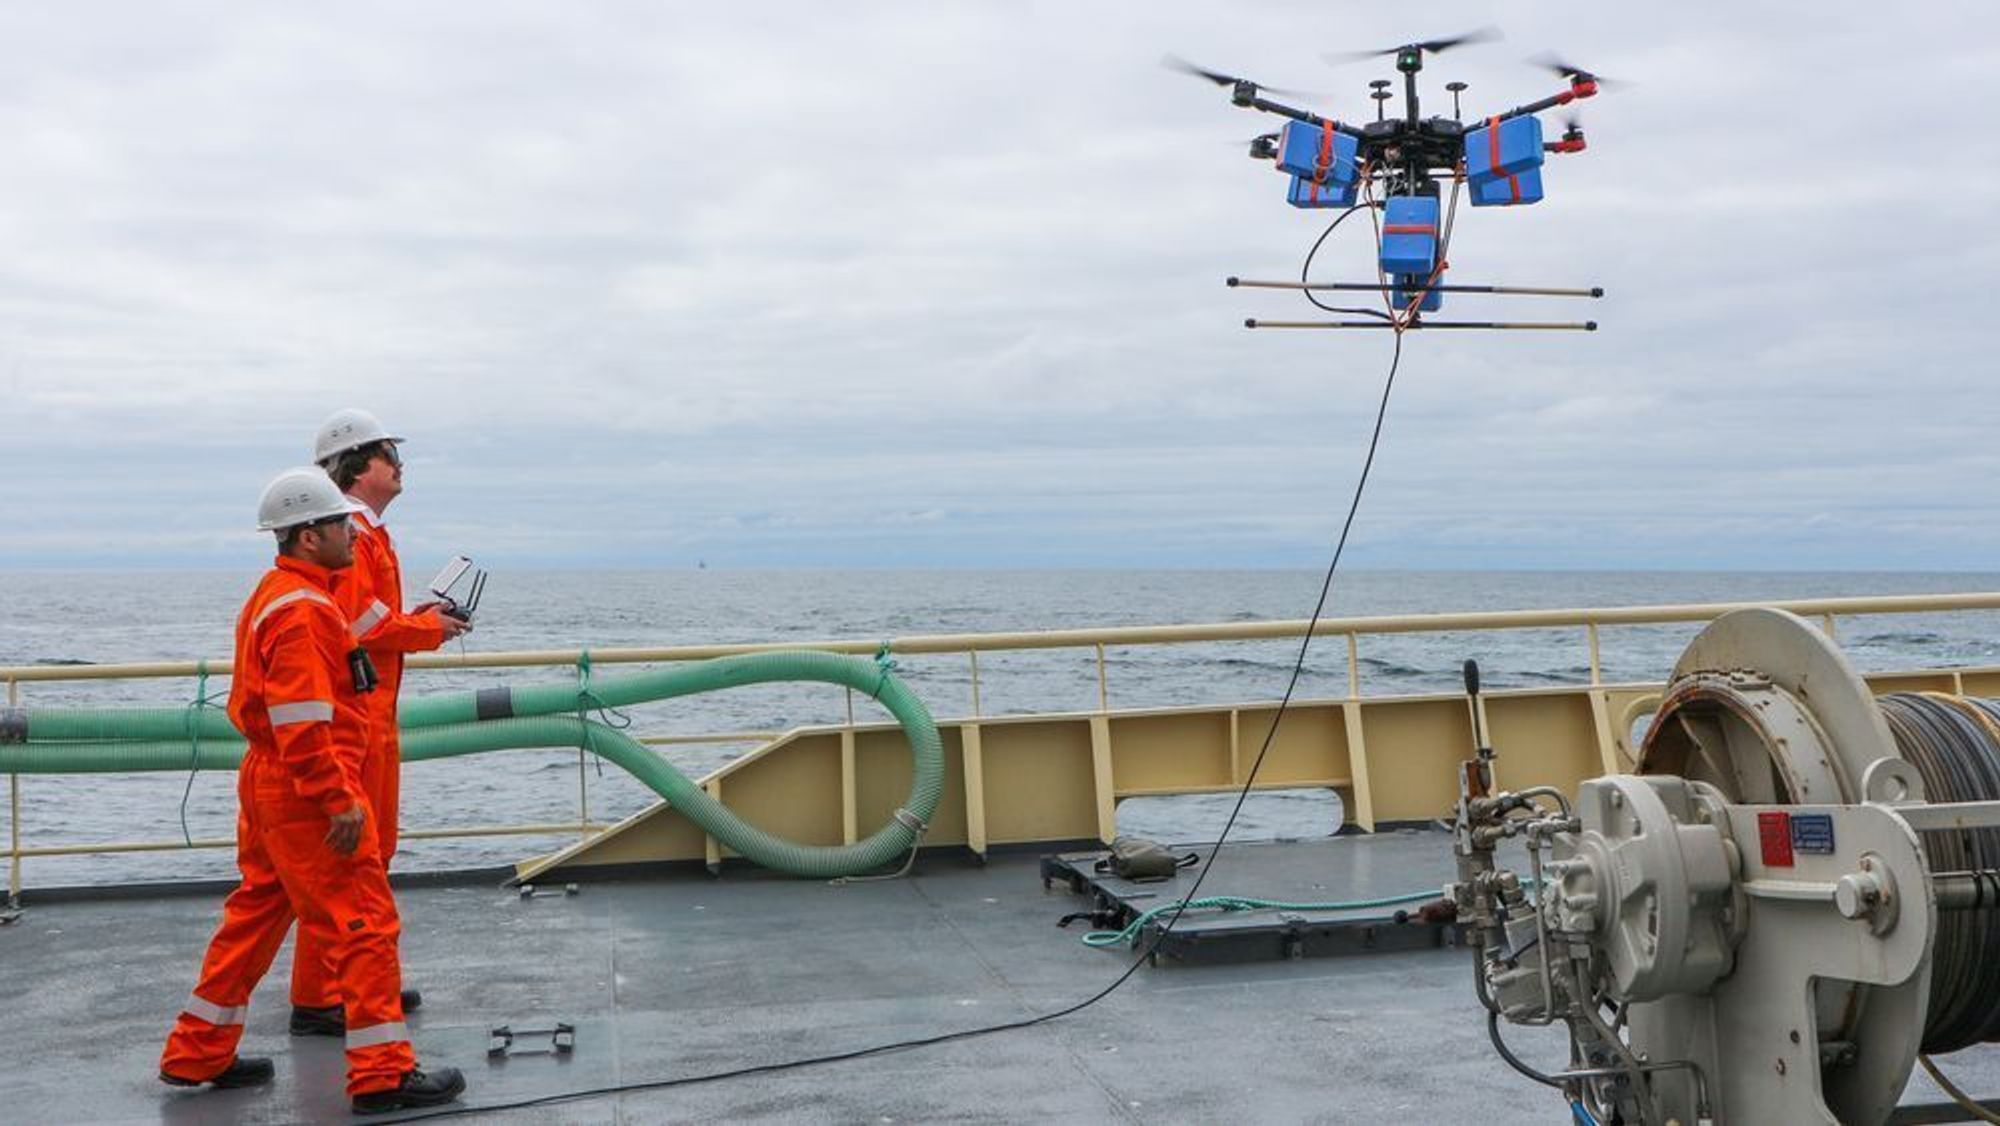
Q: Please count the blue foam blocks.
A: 6